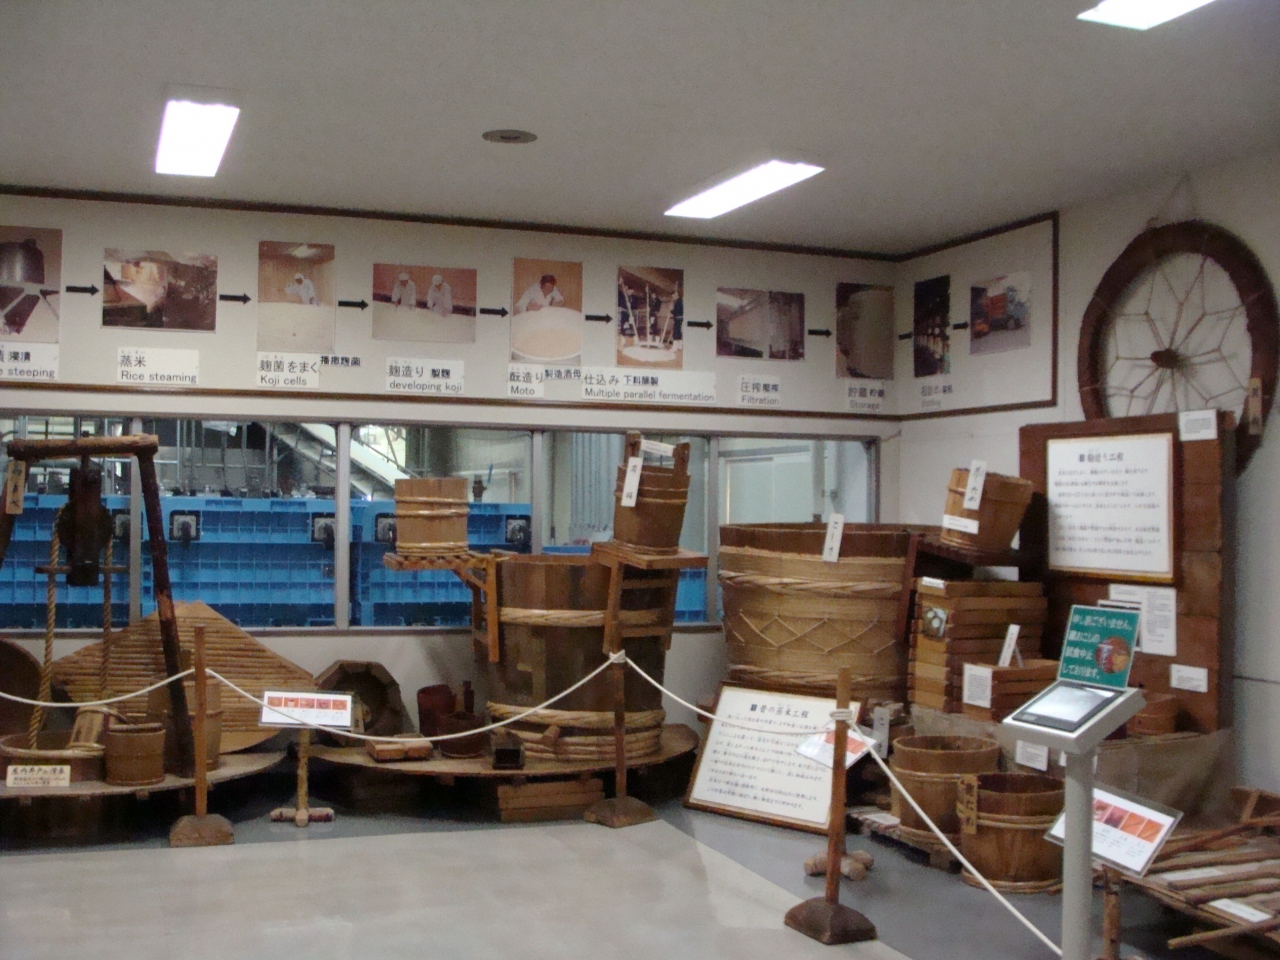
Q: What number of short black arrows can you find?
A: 9